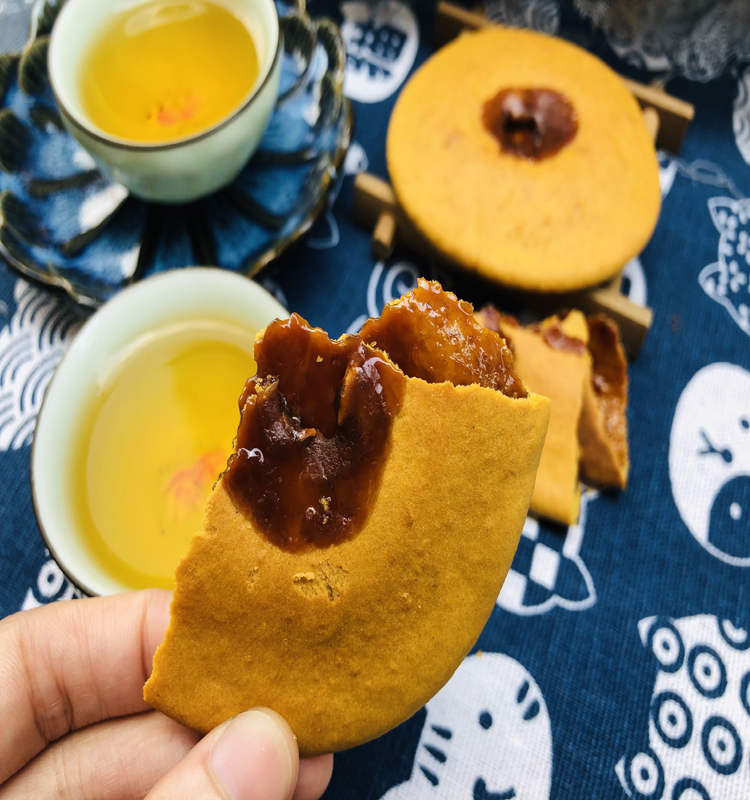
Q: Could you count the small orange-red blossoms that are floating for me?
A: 2